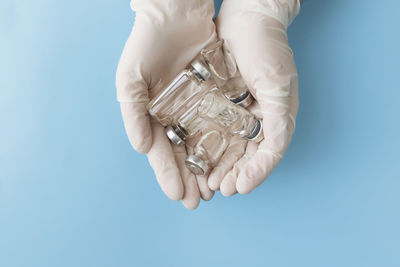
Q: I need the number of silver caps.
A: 5